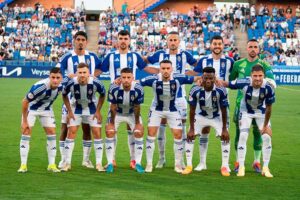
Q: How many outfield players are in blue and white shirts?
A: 10